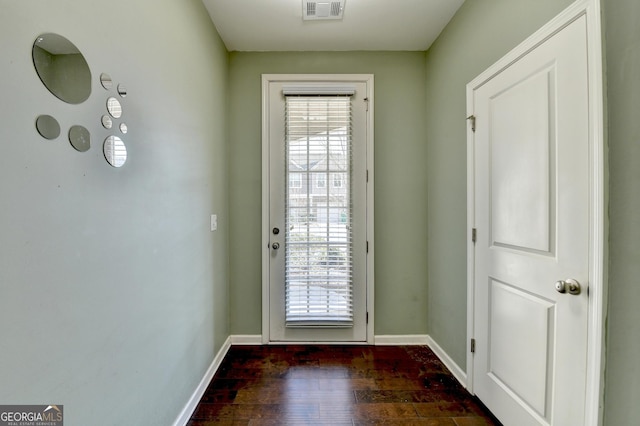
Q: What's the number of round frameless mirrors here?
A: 9